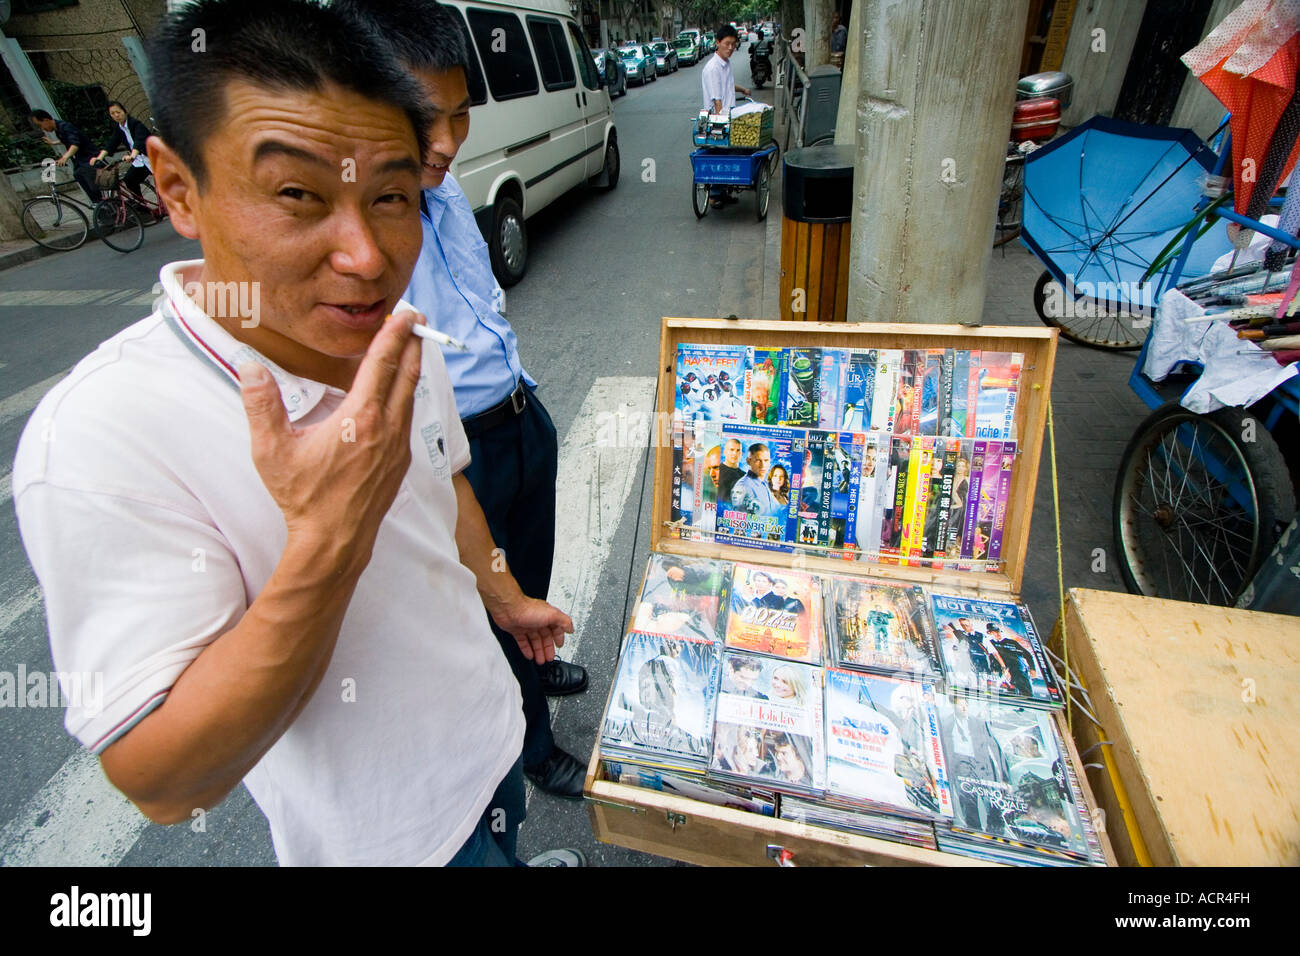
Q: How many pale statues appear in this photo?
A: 0